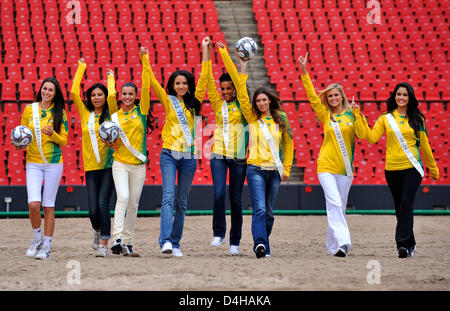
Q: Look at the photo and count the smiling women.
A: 8